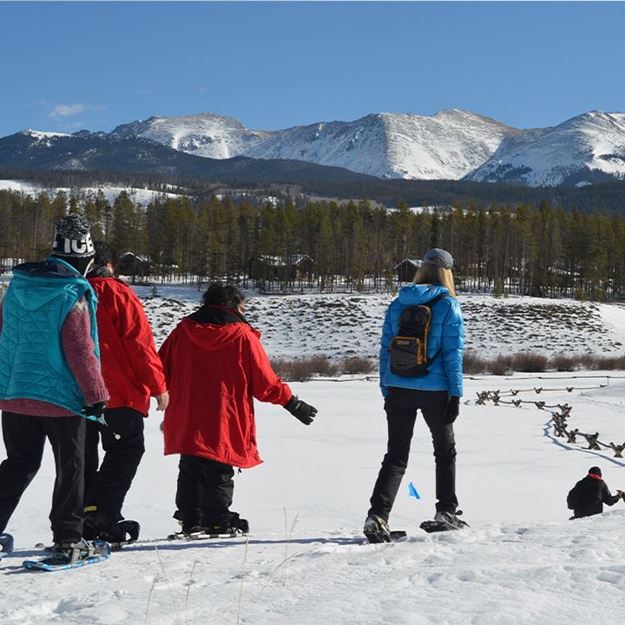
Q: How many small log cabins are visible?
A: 3